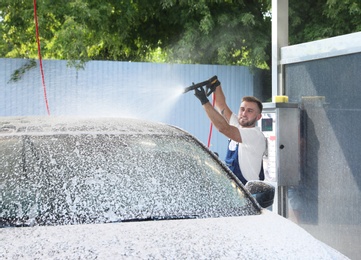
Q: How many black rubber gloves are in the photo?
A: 2